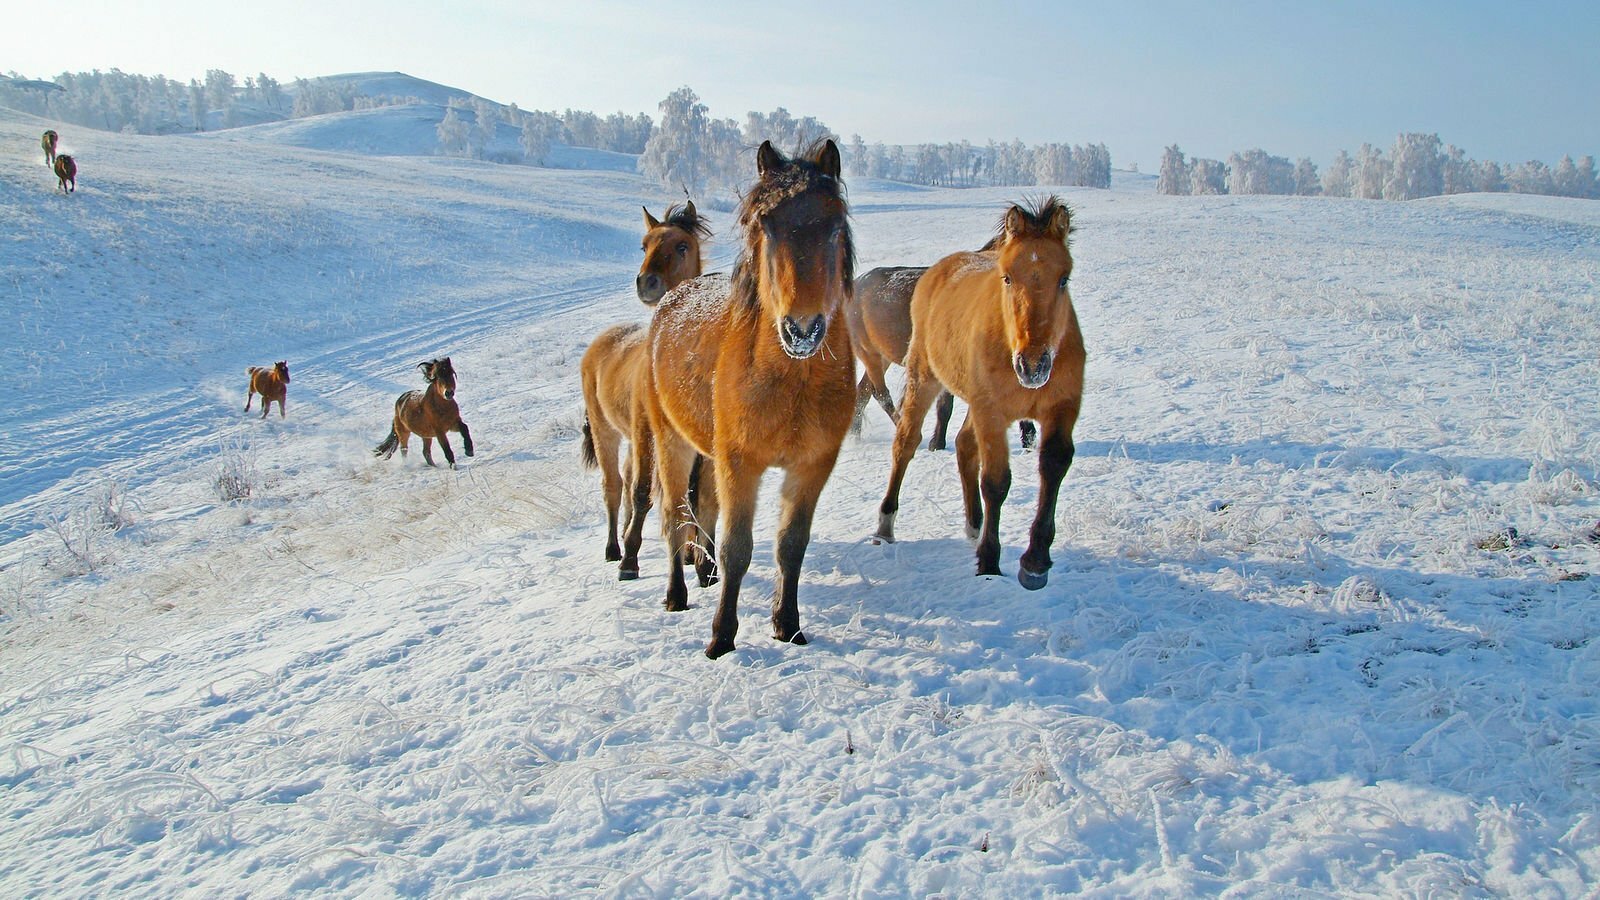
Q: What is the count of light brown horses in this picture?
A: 3